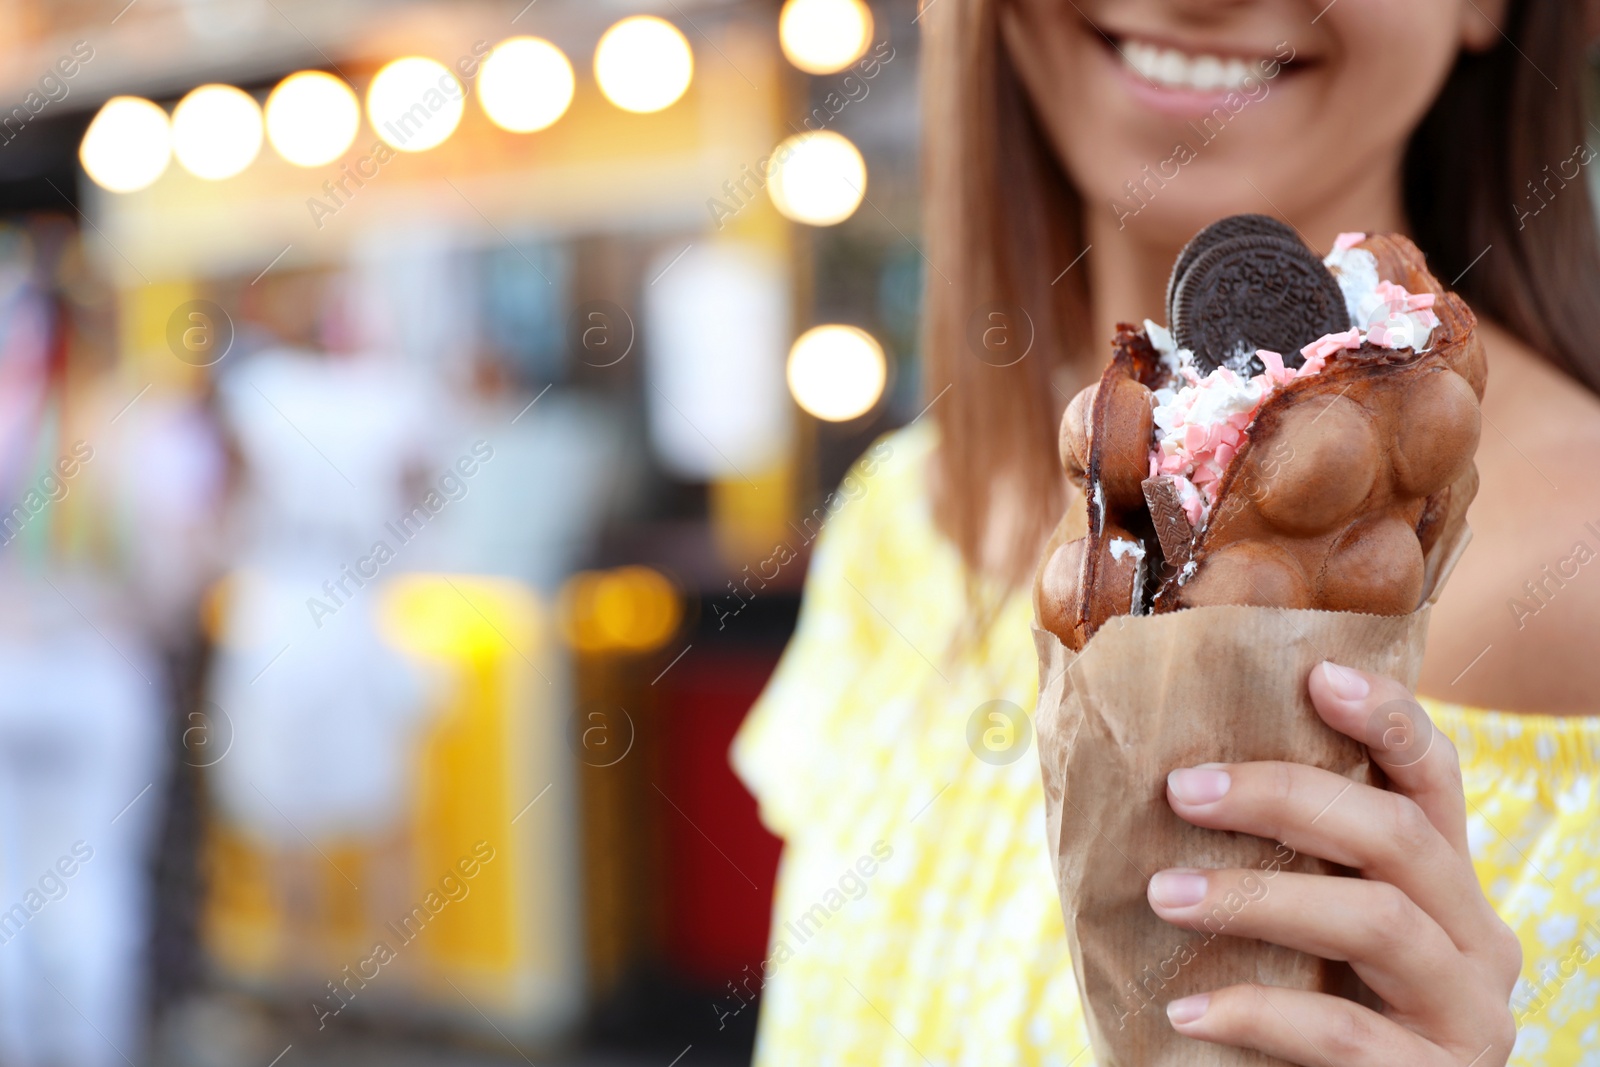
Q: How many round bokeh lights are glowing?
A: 9